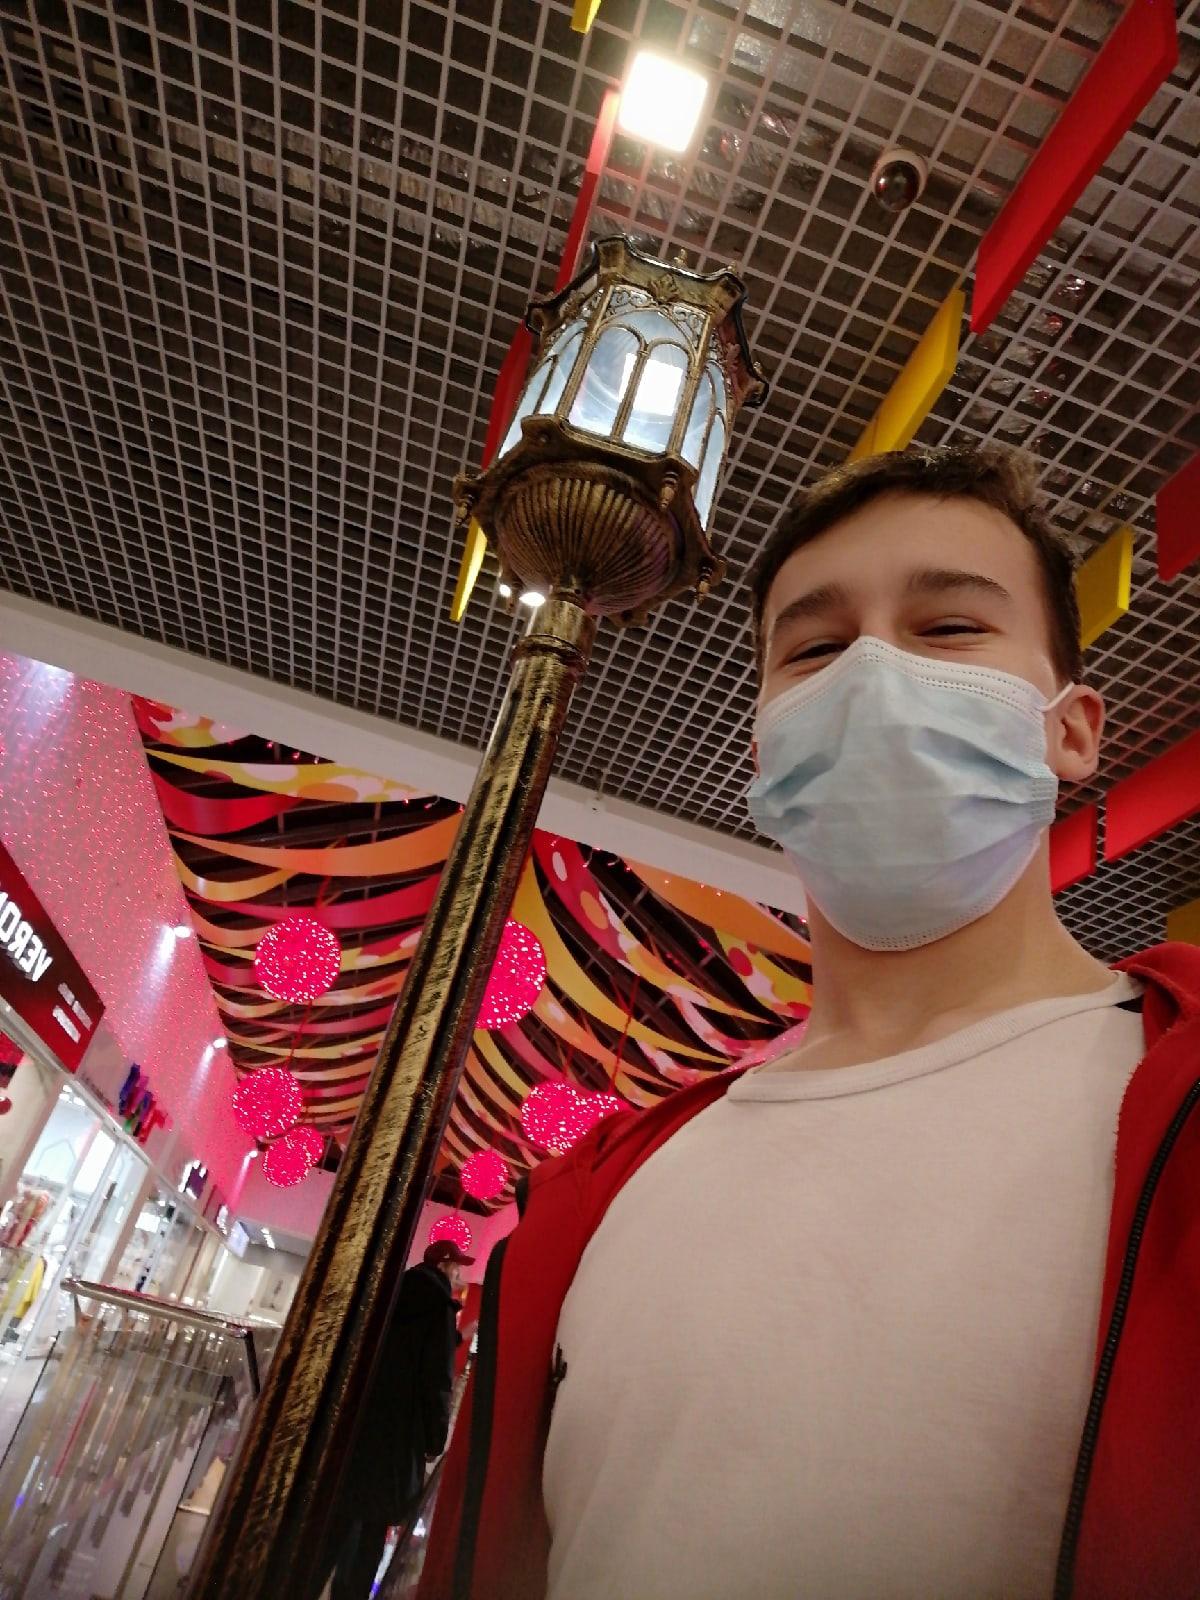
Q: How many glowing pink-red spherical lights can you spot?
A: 9